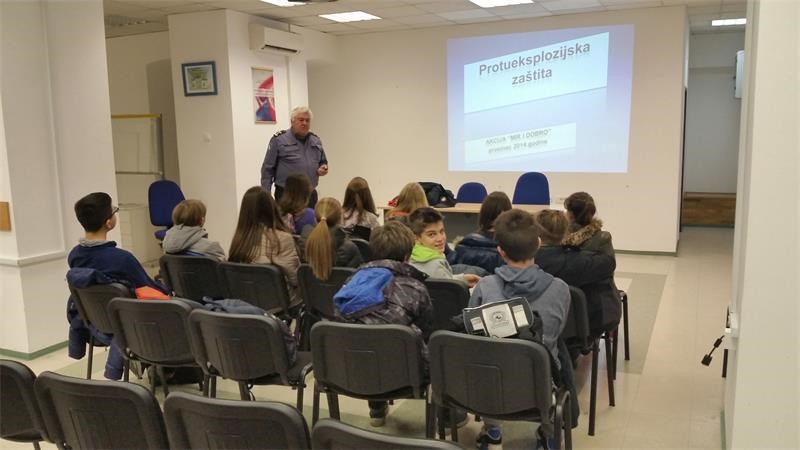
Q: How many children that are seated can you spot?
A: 13